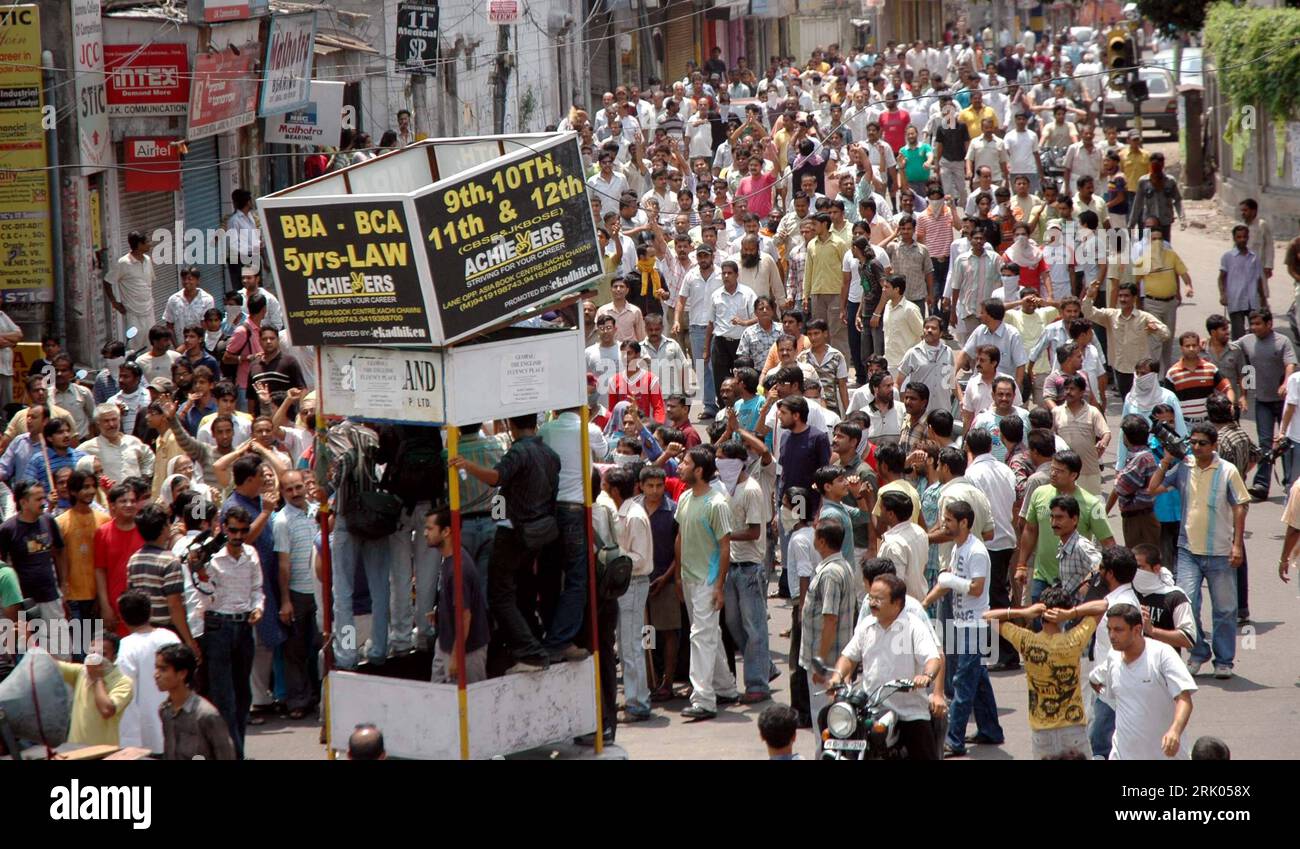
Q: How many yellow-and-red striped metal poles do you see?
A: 3